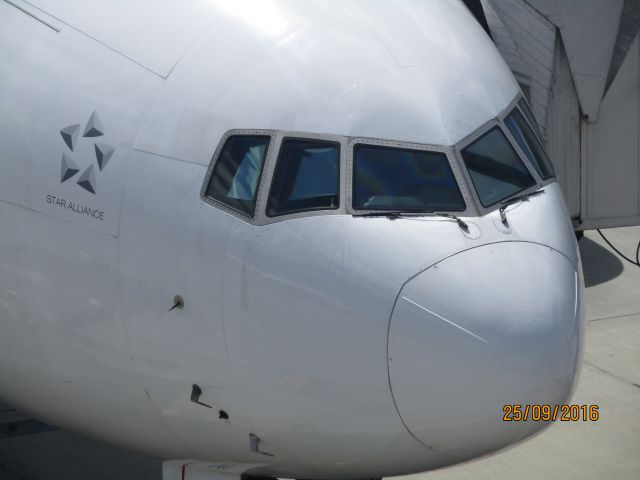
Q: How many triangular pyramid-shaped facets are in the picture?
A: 5